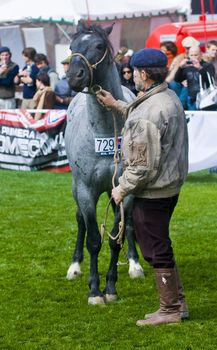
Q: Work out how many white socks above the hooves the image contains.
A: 2